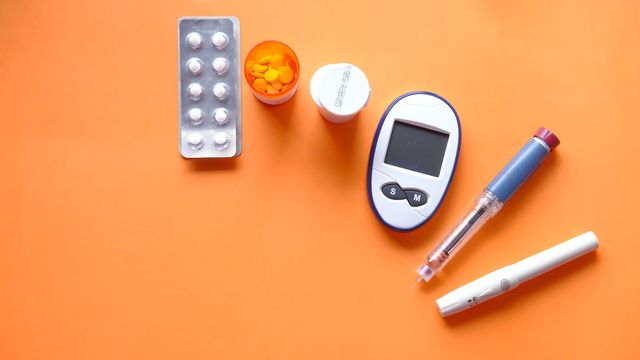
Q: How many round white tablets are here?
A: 10